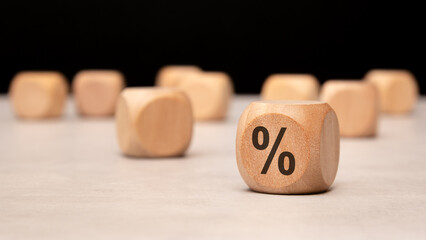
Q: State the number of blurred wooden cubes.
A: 8